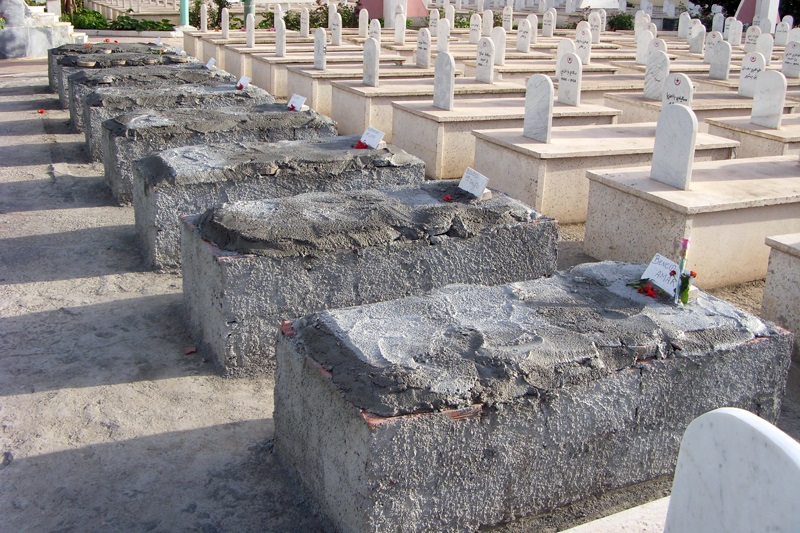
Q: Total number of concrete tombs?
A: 8